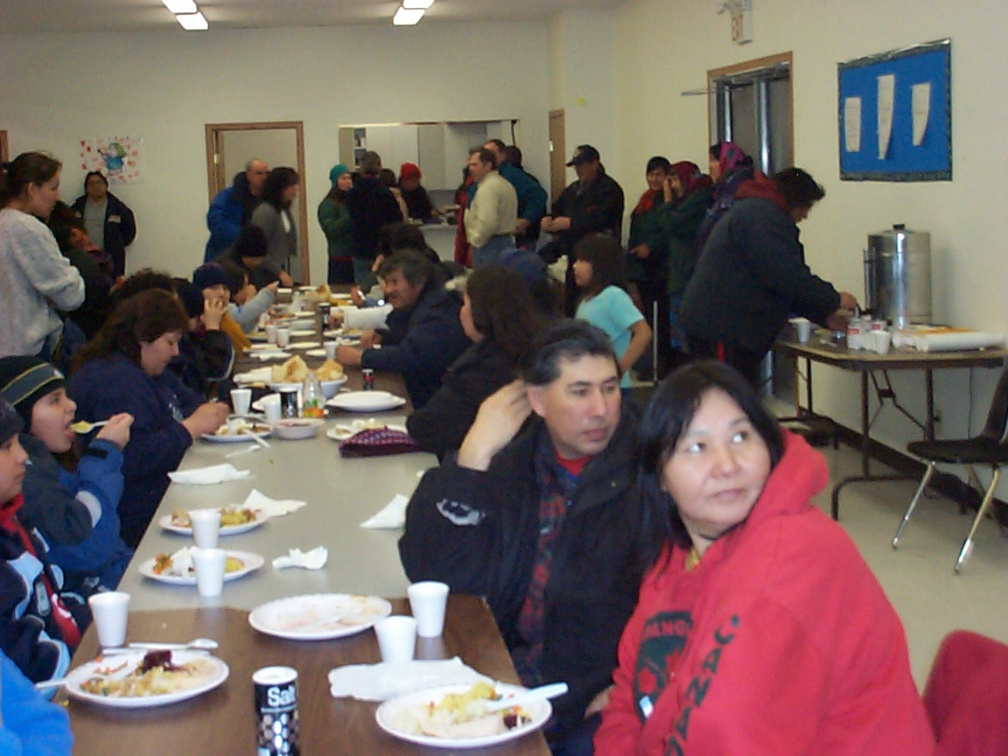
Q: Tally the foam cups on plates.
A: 0